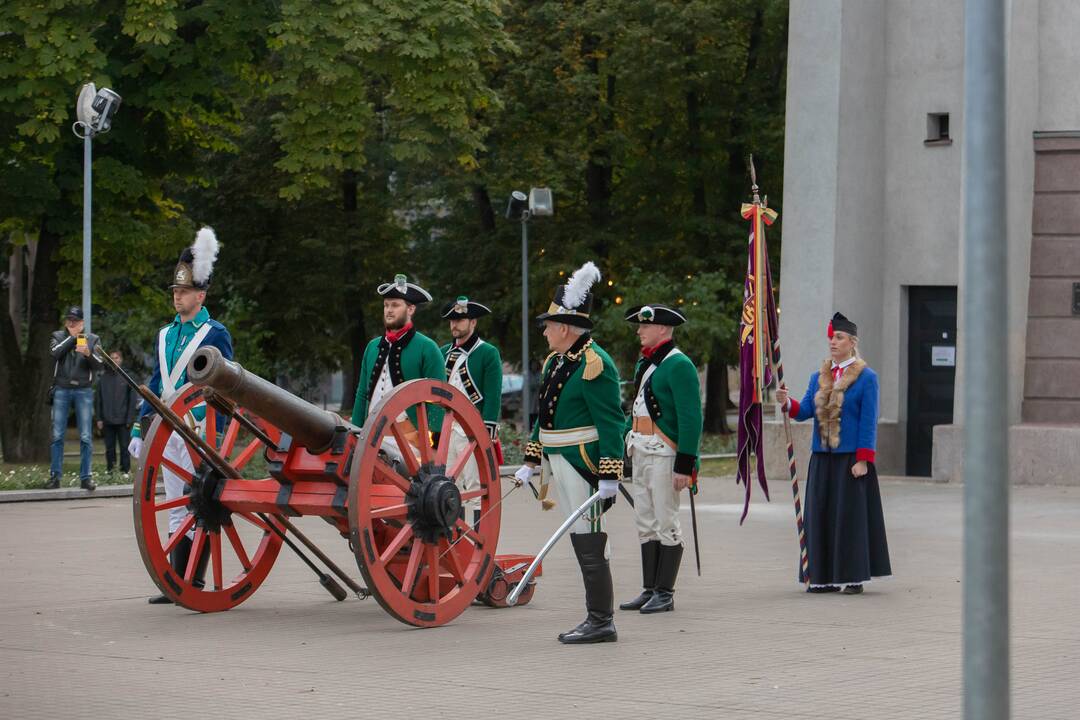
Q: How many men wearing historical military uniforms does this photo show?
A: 5